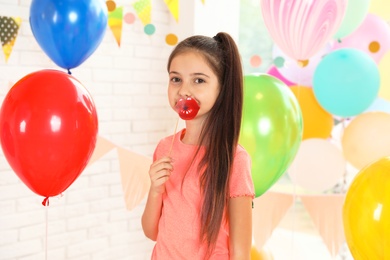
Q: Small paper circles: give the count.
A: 8